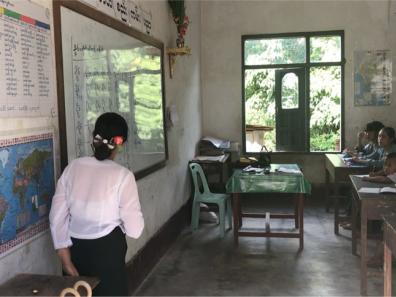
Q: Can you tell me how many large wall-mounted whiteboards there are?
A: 1